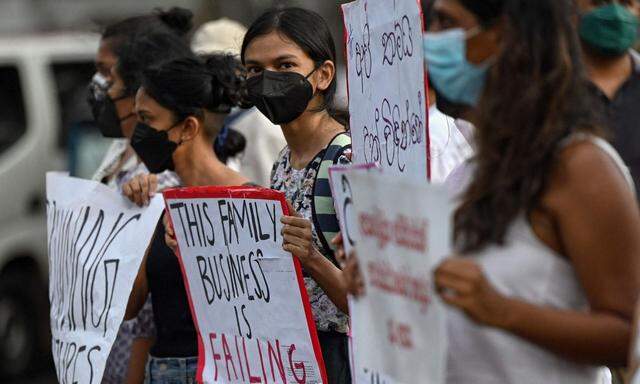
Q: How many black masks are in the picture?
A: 3